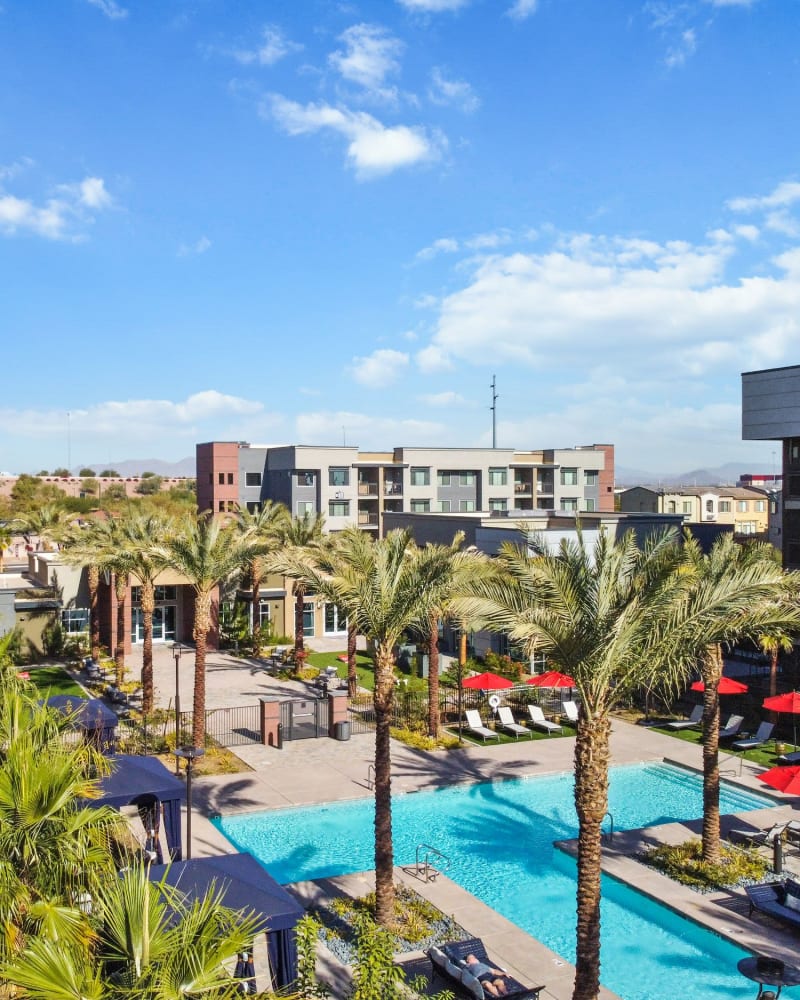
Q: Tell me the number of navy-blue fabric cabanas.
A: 3